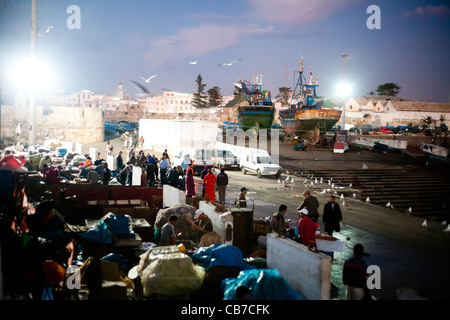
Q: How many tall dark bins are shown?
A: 1